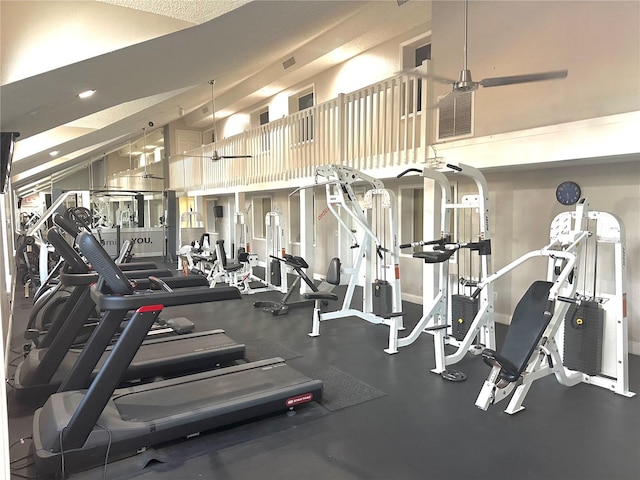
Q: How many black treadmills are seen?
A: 2